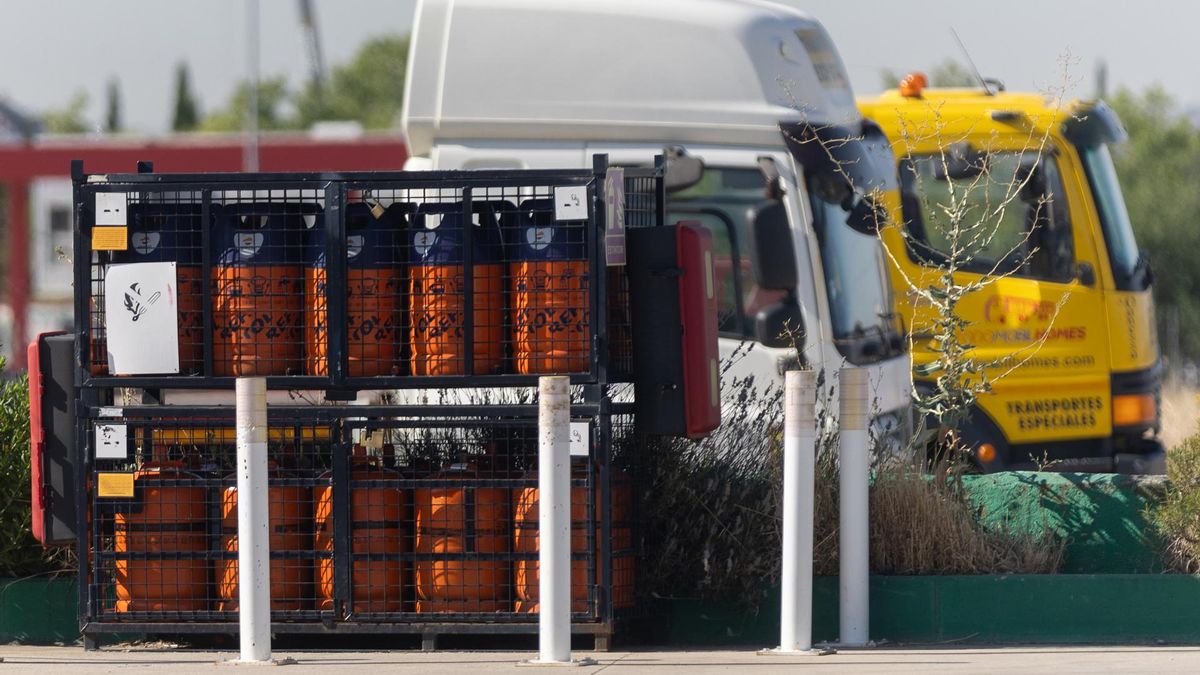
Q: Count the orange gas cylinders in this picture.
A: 10